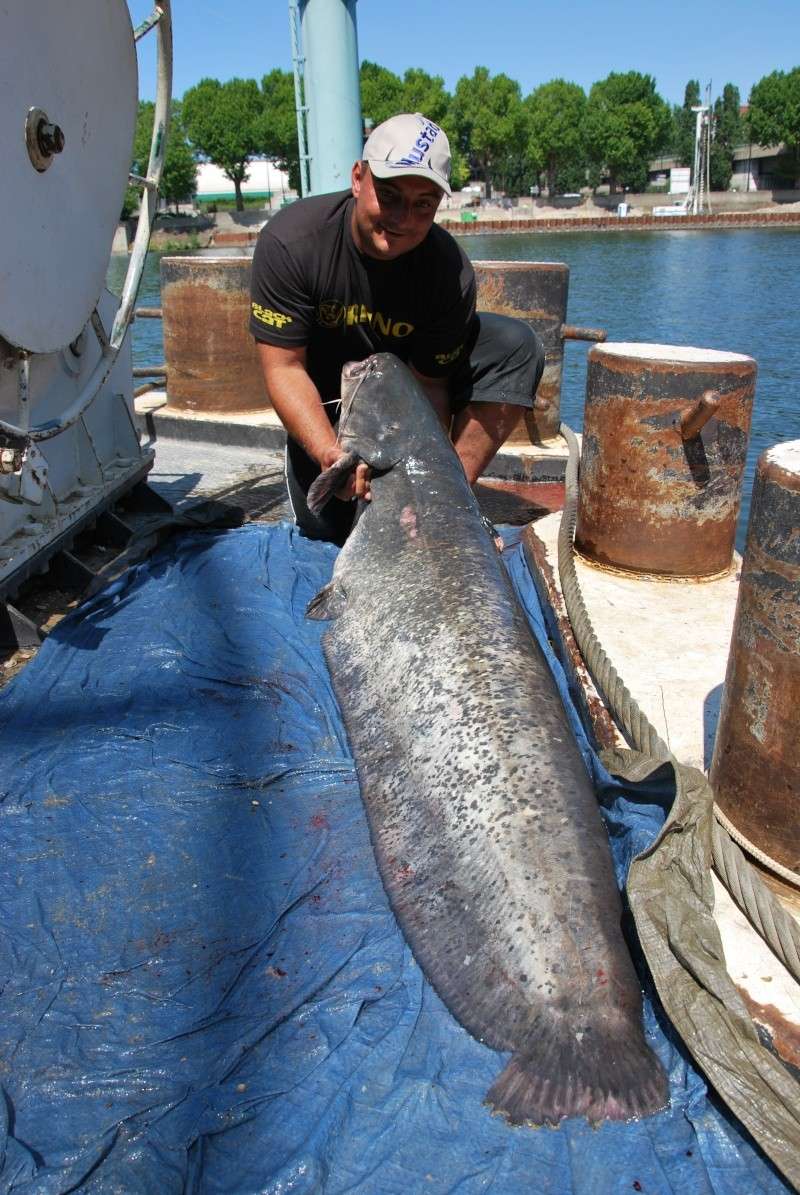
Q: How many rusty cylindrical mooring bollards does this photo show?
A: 4